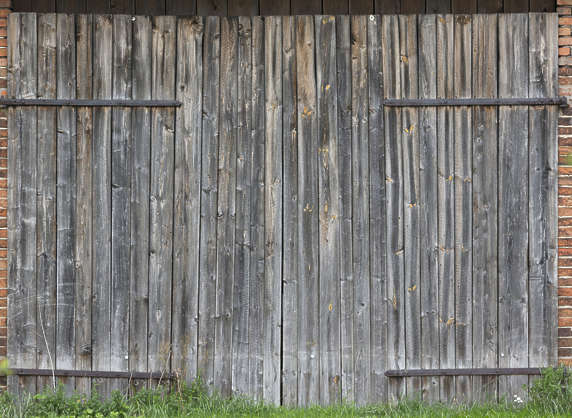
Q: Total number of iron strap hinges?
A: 4